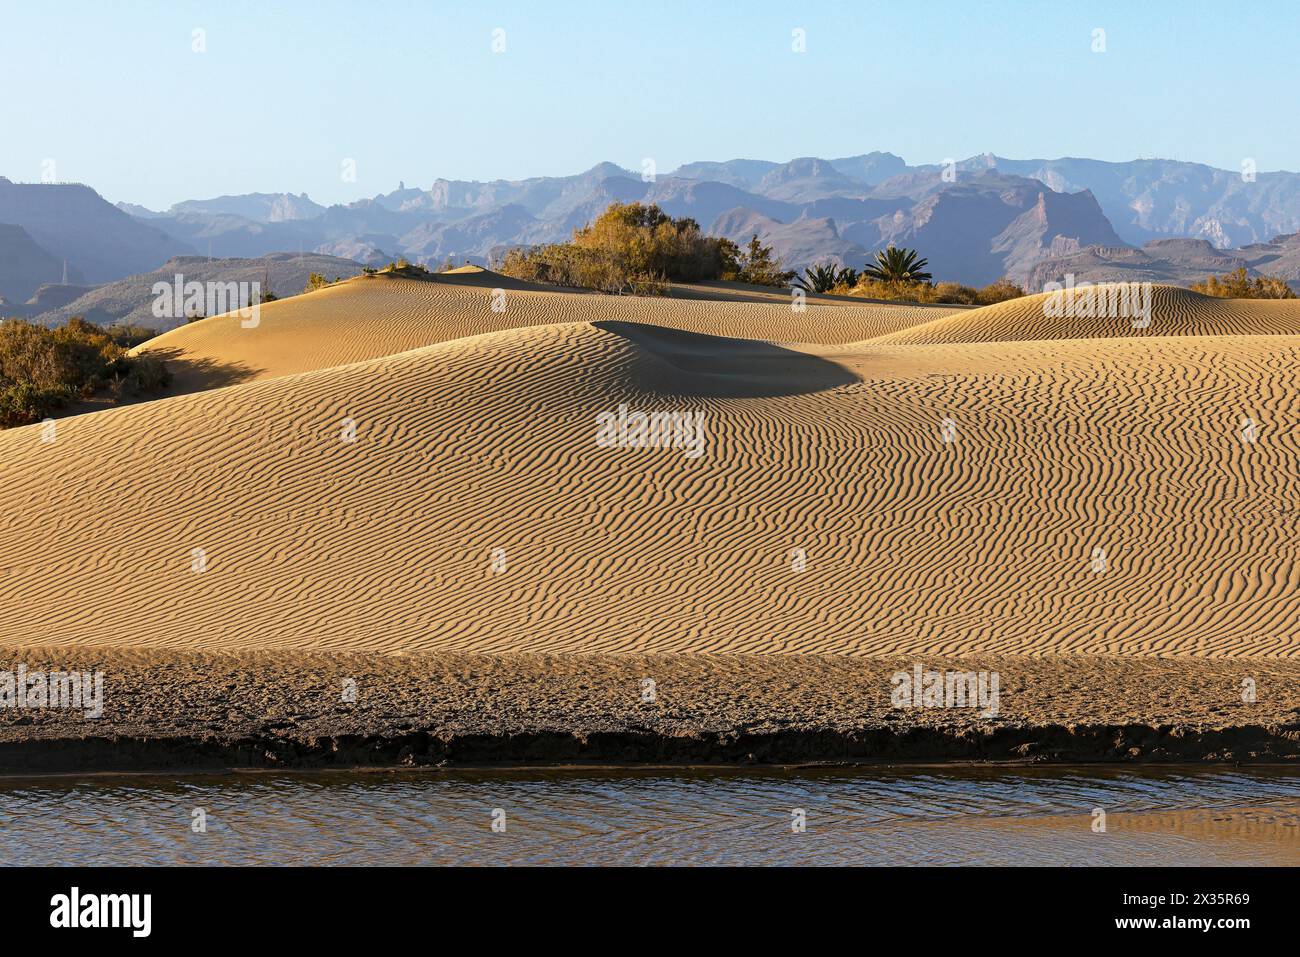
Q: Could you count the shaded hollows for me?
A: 1